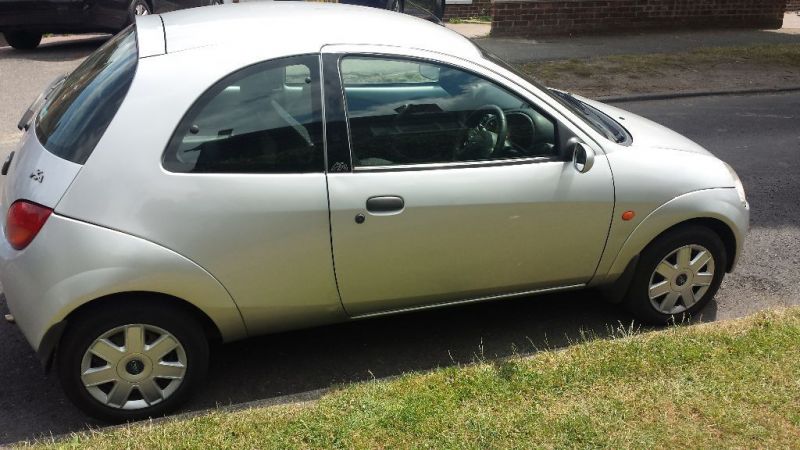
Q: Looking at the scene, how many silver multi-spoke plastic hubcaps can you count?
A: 2